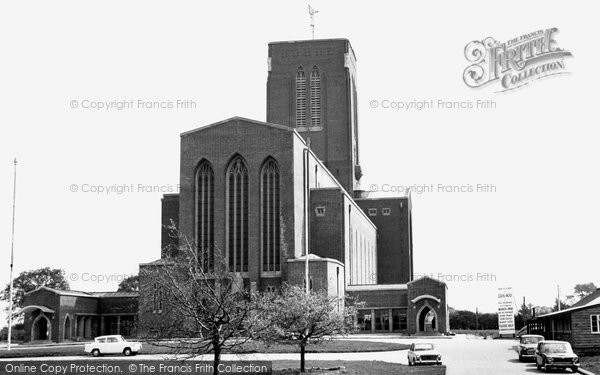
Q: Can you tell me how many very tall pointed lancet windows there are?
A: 3